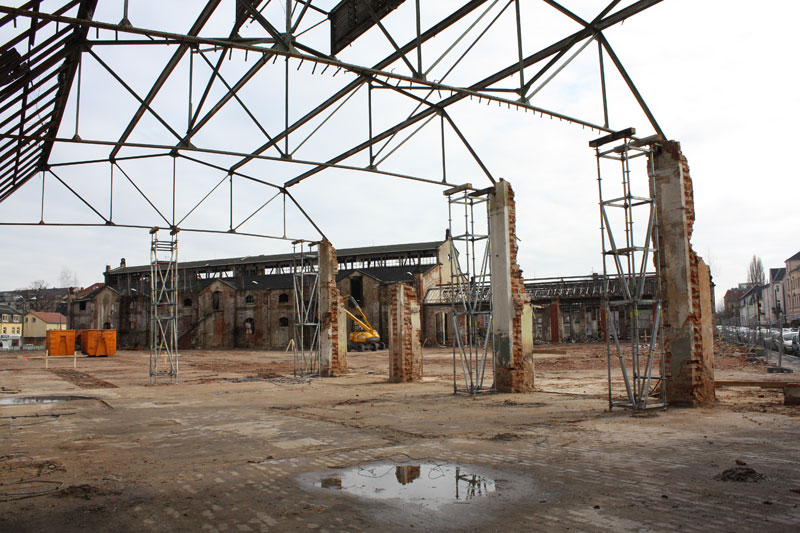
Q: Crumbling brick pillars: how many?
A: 4